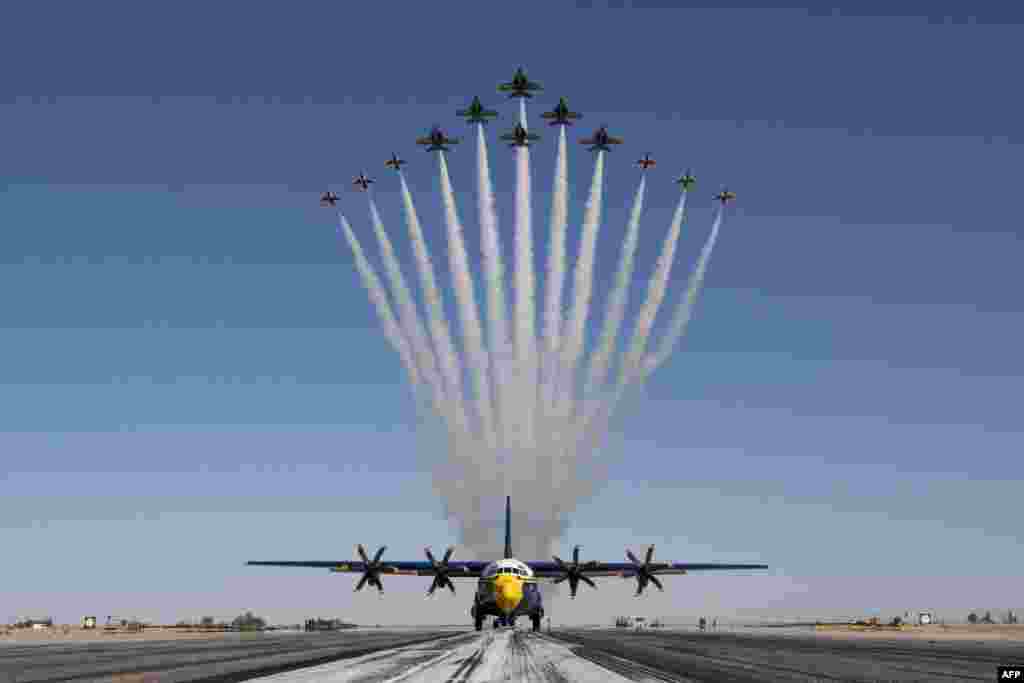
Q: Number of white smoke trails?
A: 11